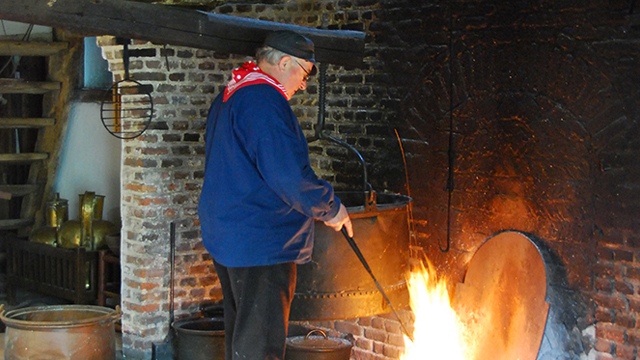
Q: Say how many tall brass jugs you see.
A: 2